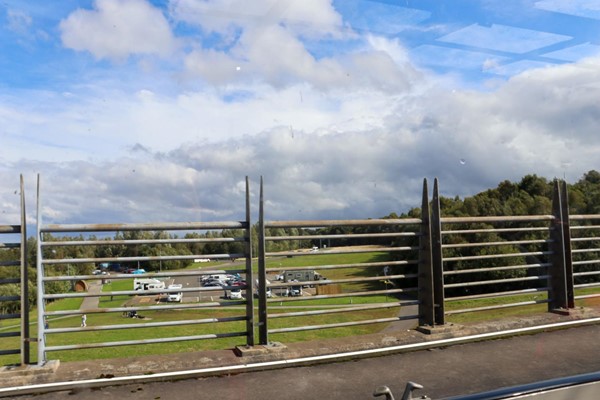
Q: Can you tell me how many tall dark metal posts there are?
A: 8